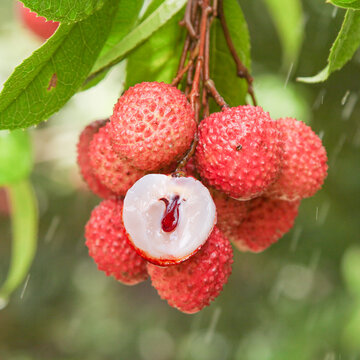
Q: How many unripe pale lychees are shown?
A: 0